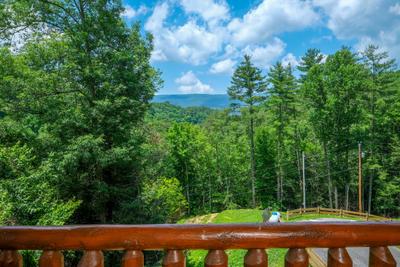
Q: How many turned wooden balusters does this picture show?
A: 10